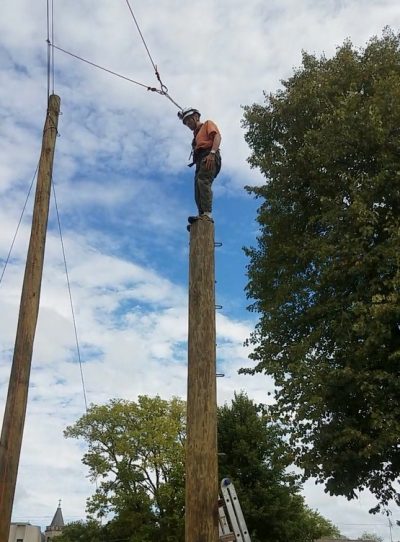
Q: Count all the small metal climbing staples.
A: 4